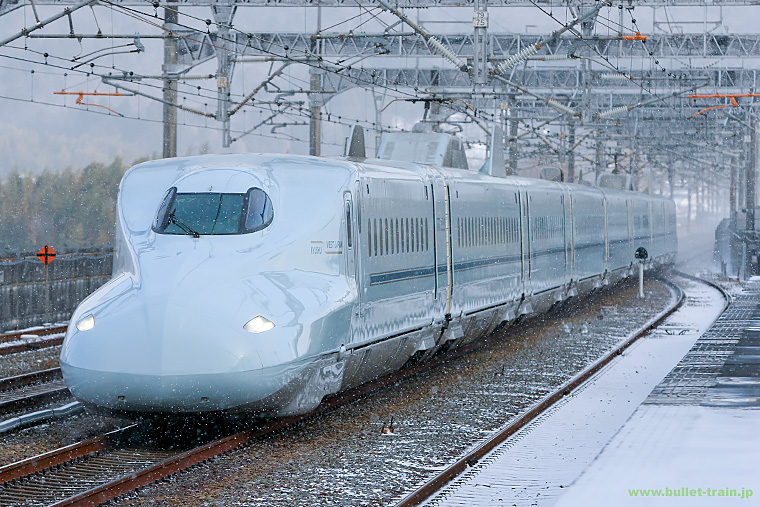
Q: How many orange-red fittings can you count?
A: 3